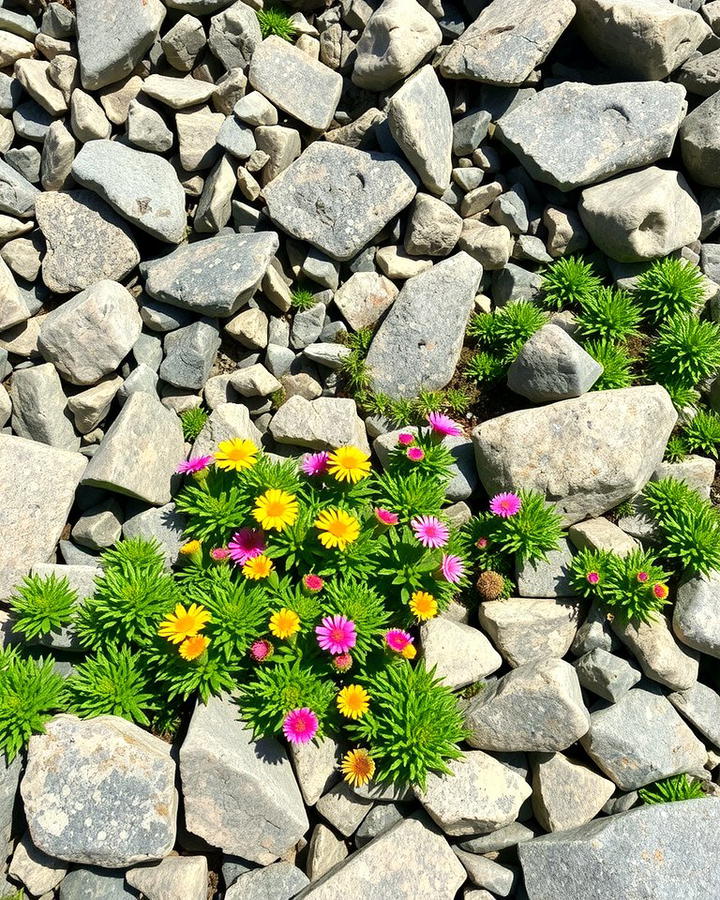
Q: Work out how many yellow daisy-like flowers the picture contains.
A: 11